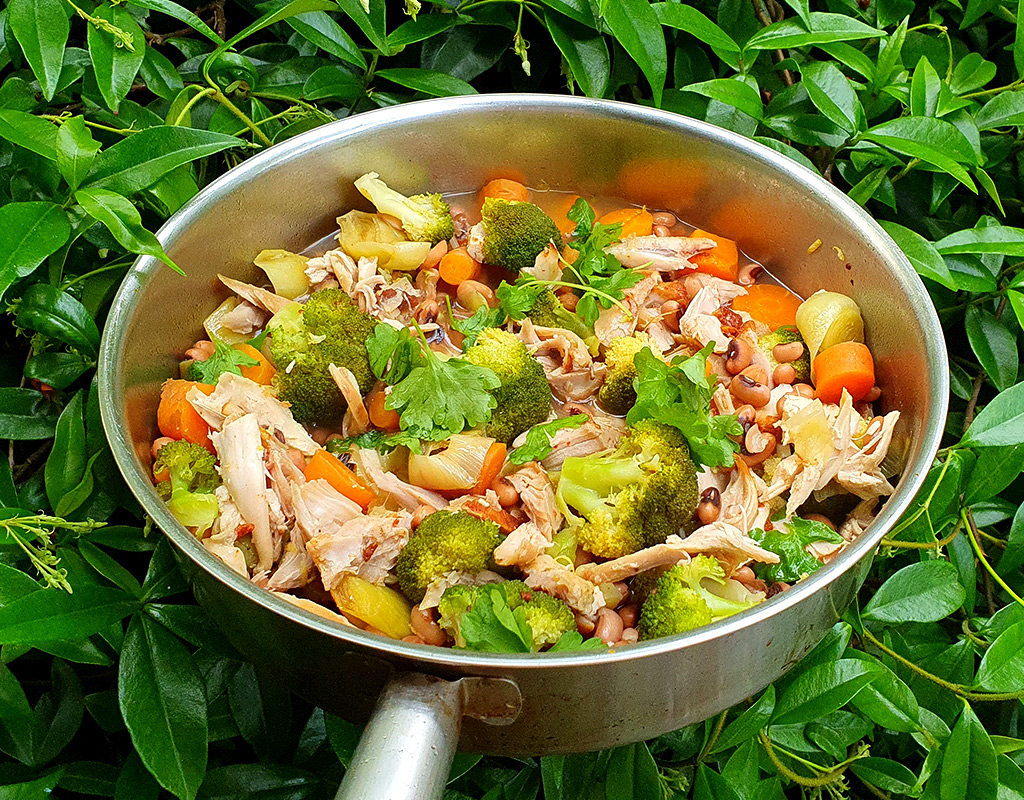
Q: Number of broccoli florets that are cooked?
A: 12